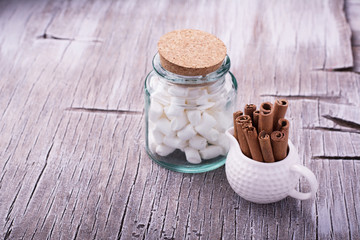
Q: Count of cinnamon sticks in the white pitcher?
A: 10